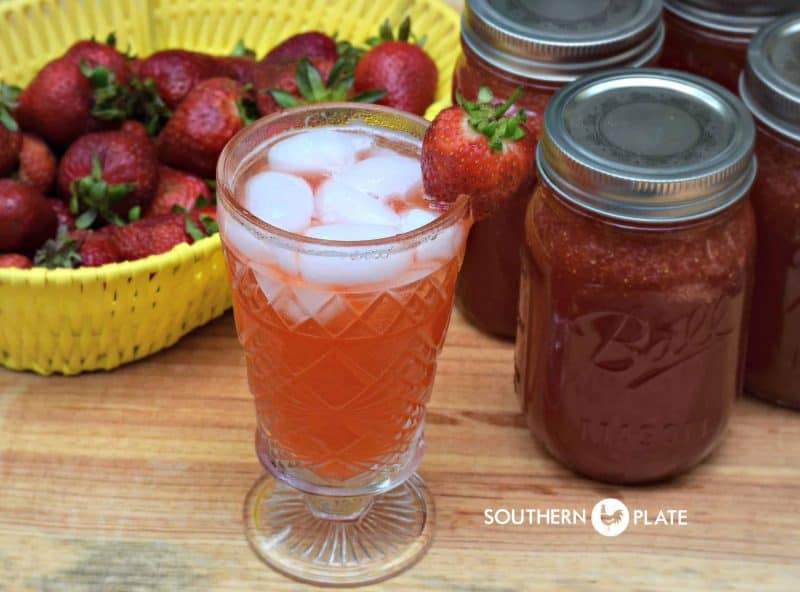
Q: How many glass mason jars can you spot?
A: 4